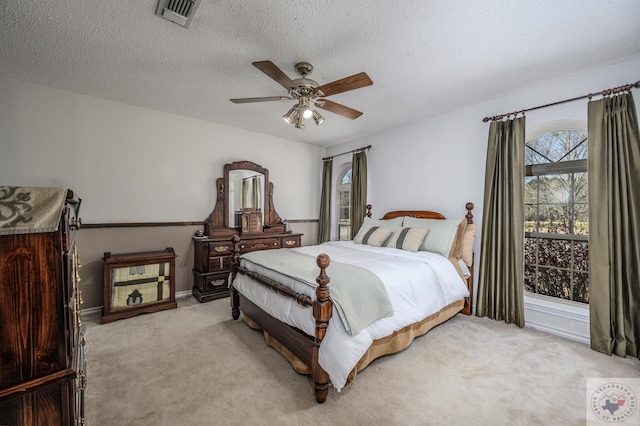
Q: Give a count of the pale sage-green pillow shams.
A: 2